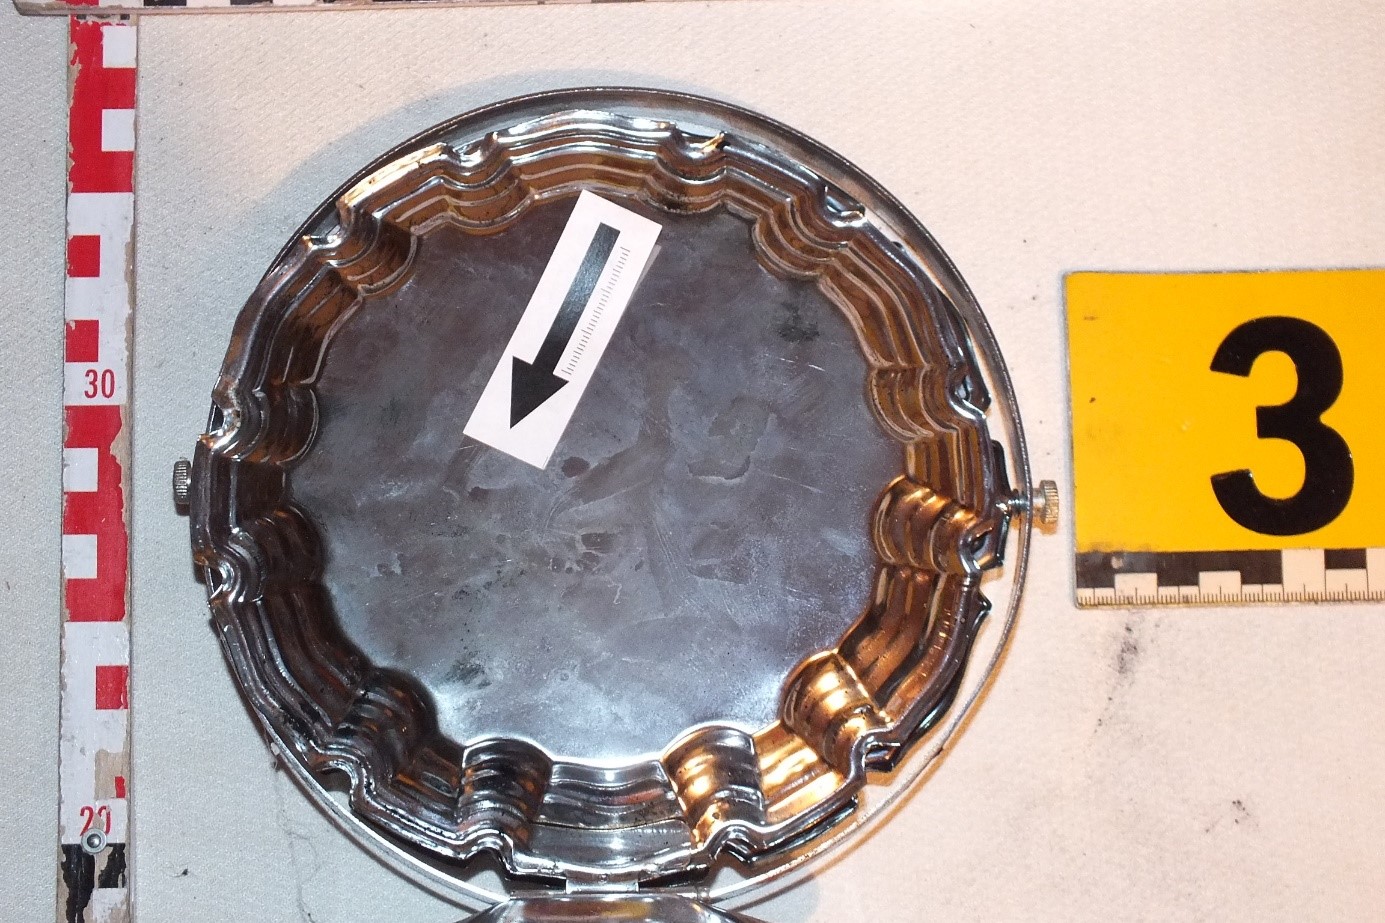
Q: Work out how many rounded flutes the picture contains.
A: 12